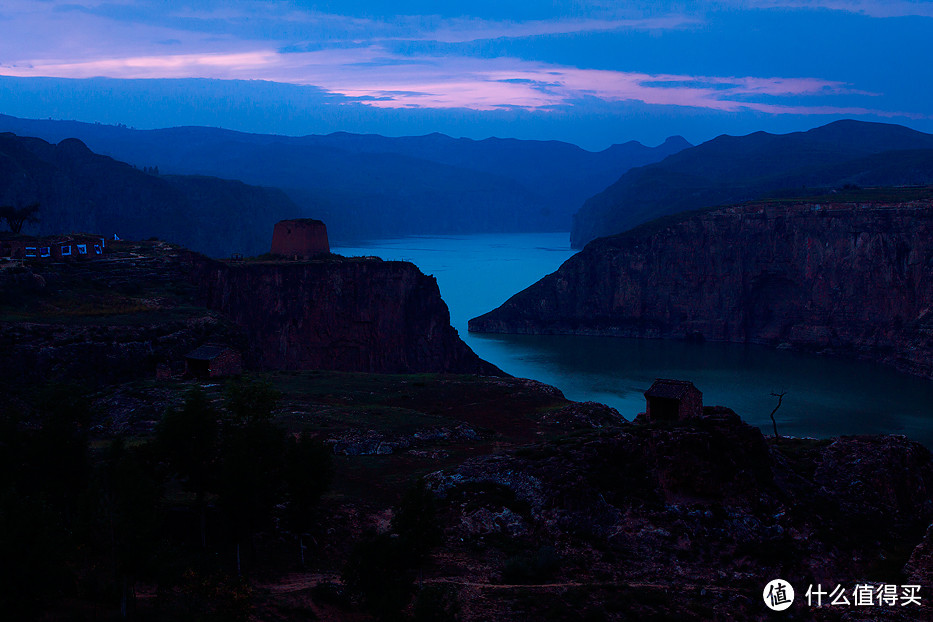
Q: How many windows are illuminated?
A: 5